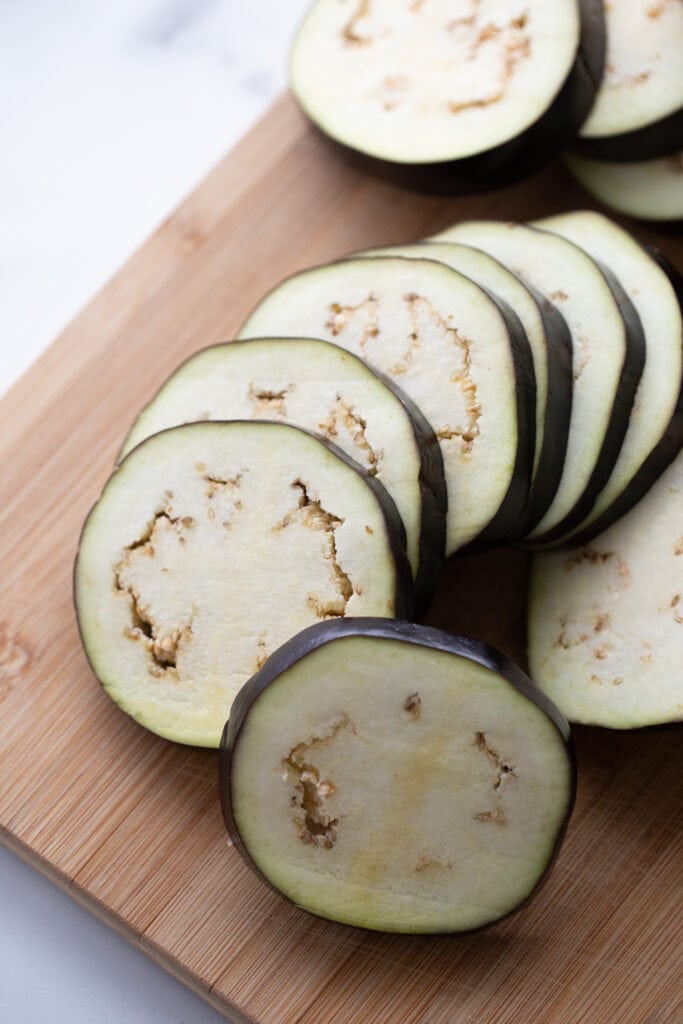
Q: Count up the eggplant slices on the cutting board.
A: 11